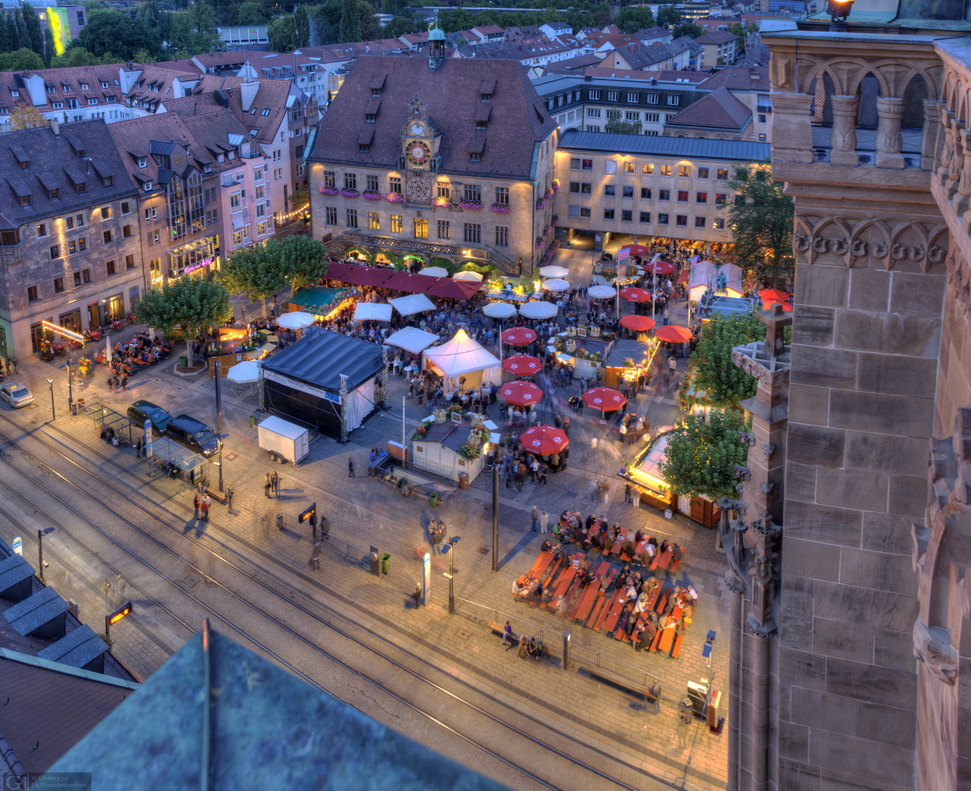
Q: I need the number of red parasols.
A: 12